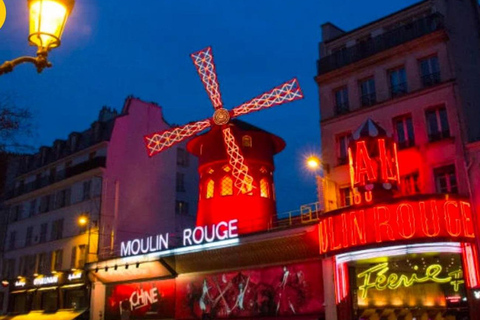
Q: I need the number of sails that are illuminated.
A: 4